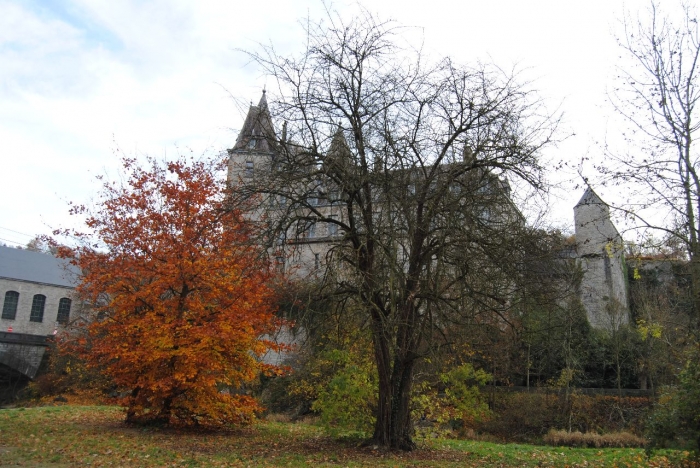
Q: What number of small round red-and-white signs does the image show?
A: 2